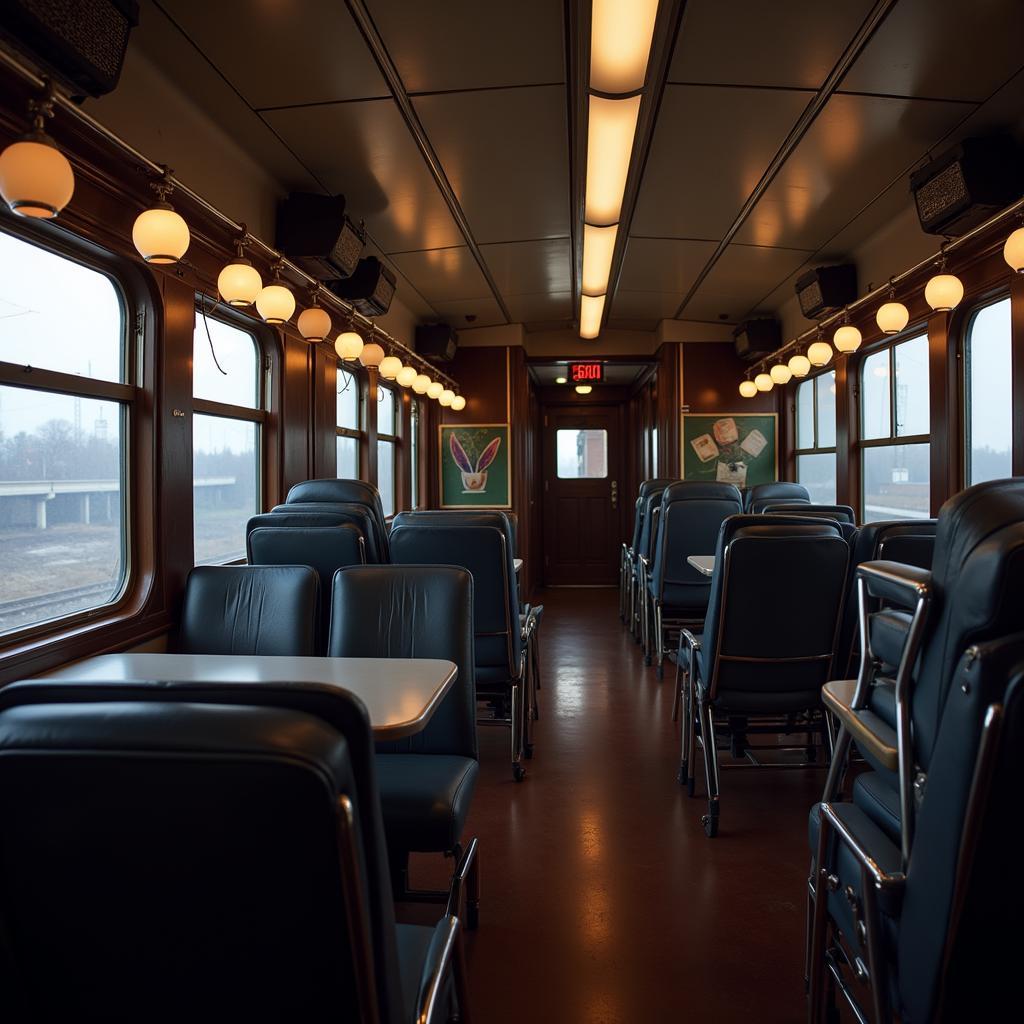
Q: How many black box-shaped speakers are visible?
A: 7